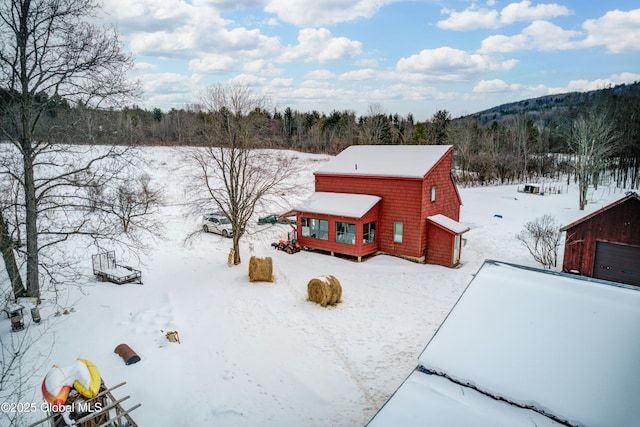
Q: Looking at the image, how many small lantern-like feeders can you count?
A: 2